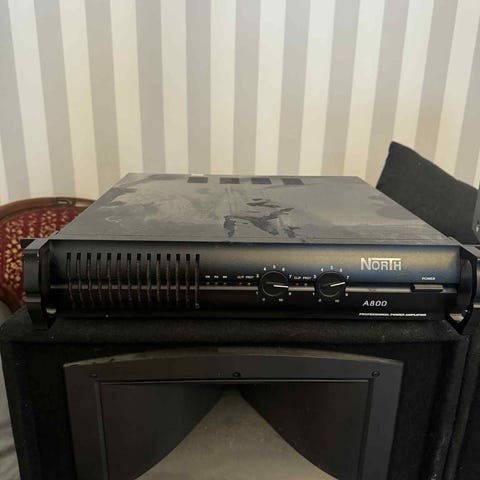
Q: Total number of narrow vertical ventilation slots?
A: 14